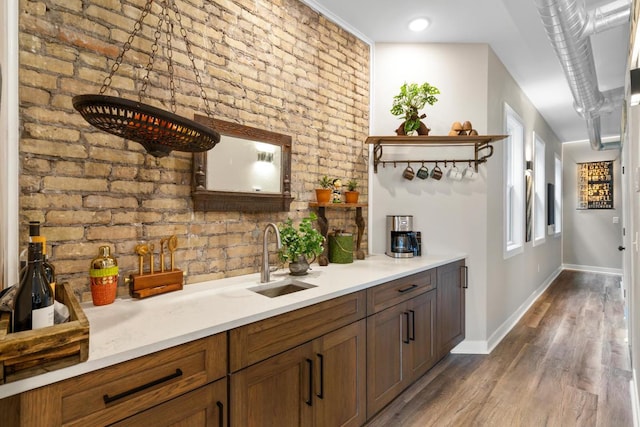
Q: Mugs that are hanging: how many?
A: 5